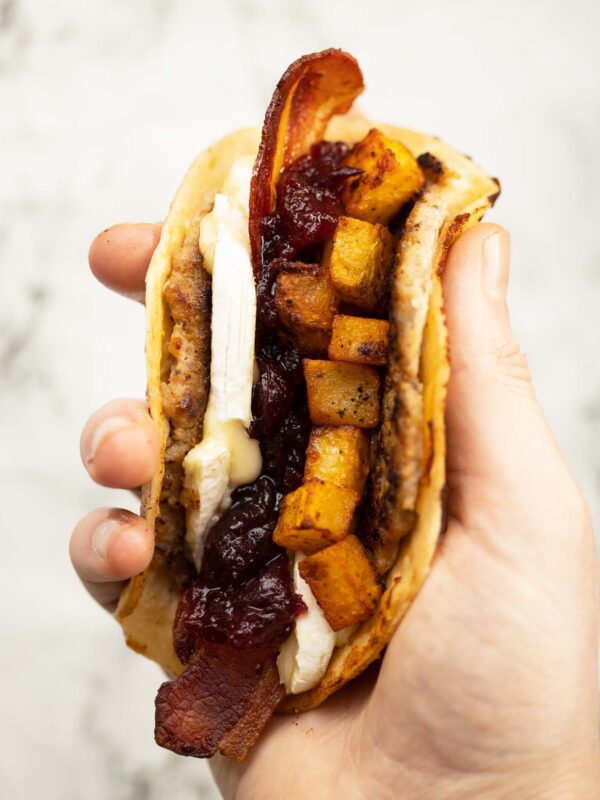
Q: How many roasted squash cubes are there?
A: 8